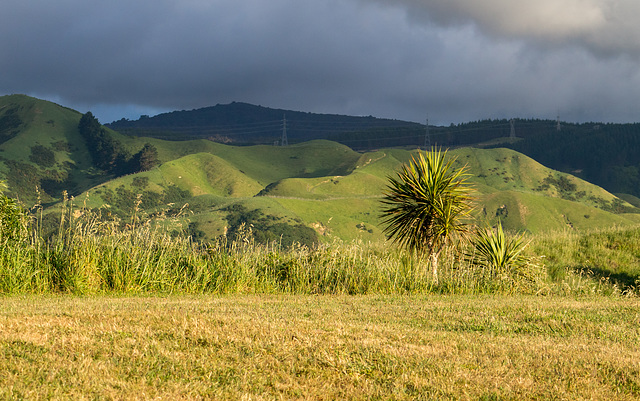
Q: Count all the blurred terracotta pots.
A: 0